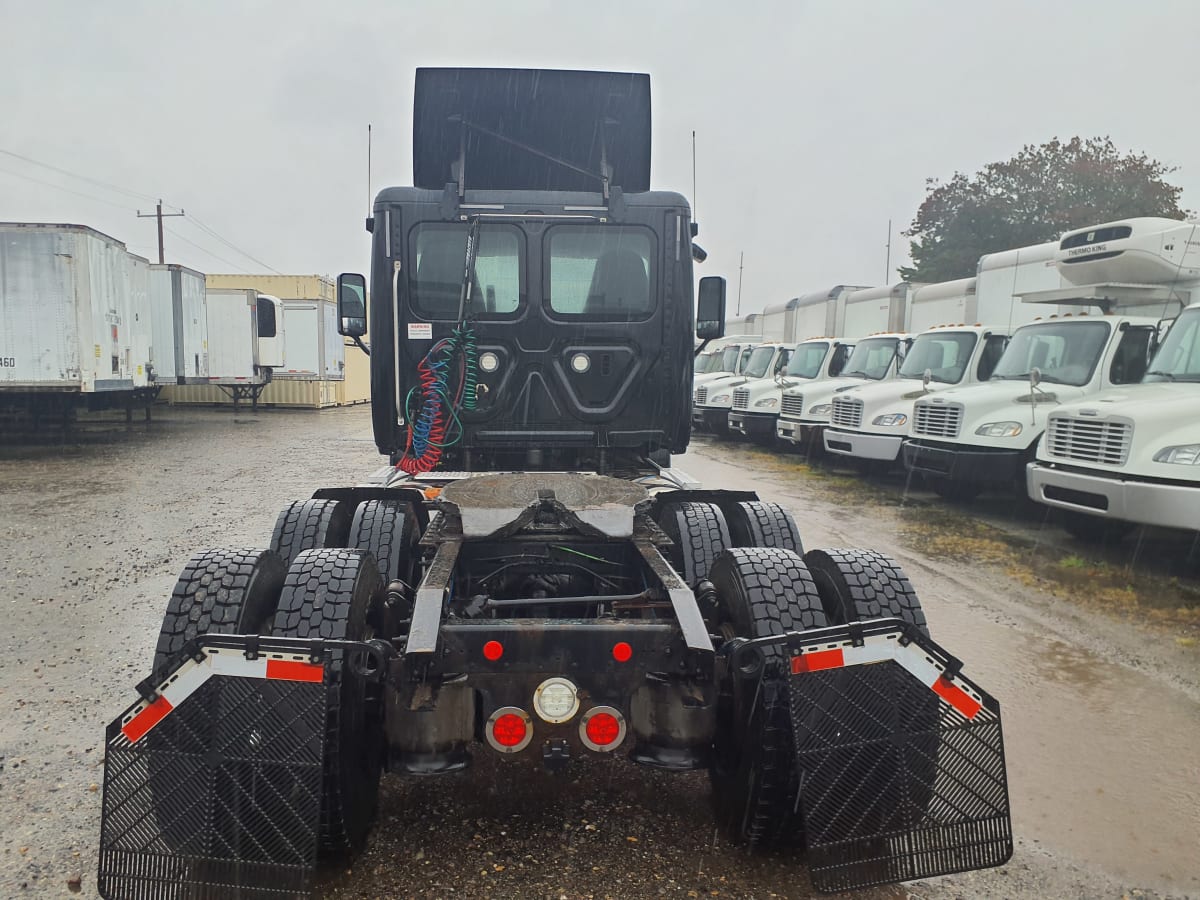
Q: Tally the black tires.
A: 8